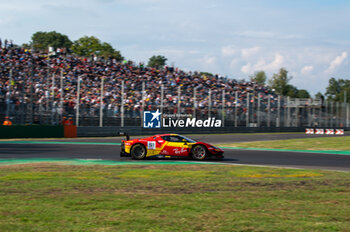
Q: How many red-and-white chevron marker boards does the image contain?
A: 4